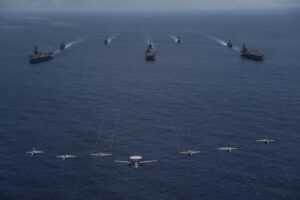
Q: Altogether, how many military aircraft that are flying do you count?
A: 7